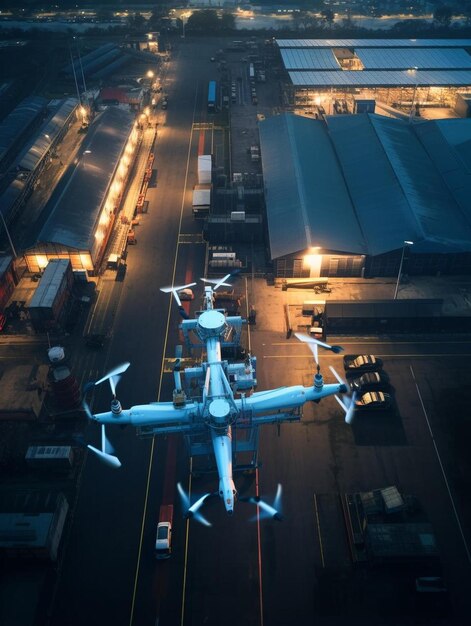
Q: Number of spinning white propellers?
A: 8